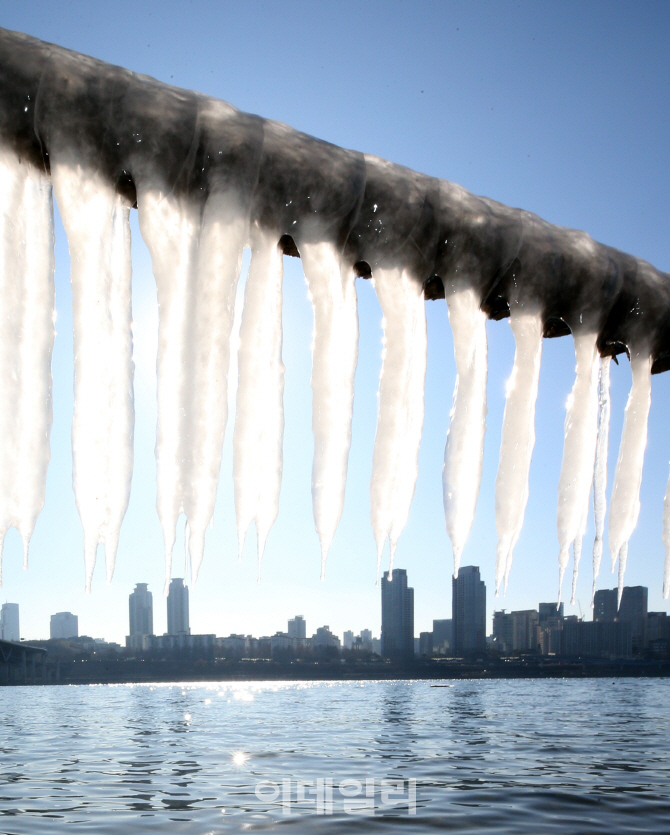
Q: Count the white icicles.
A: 12